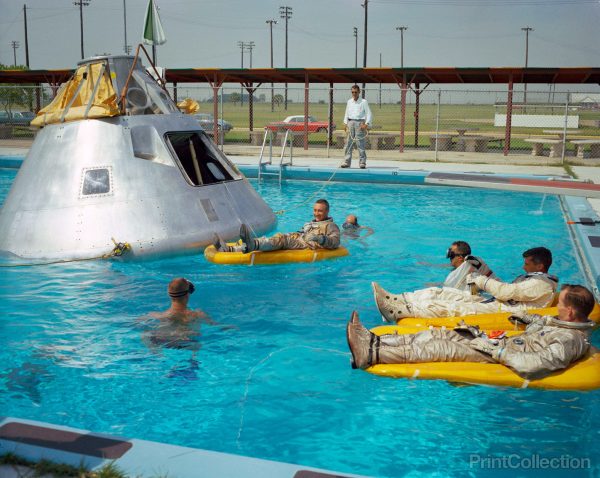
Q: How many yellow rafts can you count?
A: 3